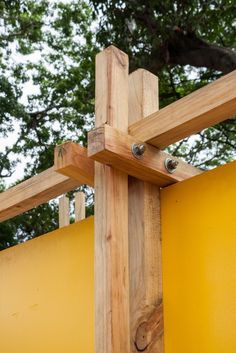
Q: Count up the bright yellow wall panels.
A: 2